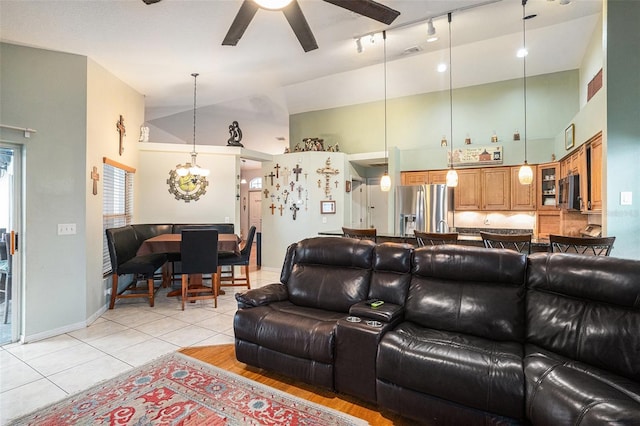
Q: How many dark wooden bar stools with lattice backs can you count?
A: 4